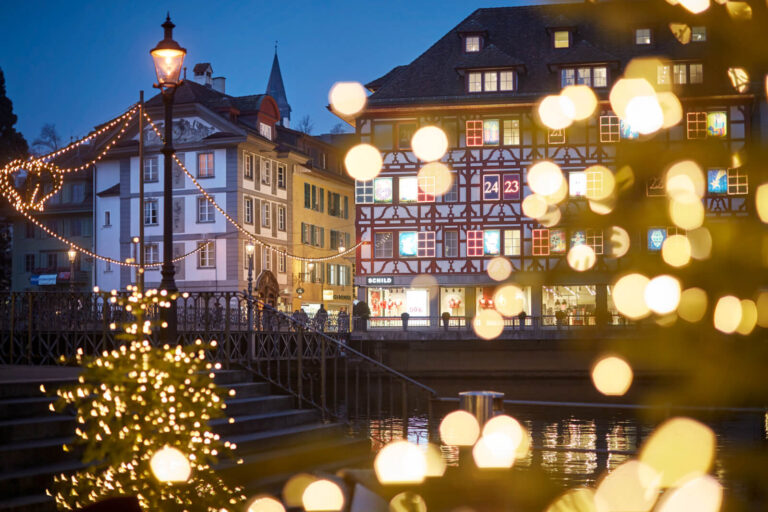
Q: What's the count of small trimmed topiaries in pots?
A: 4